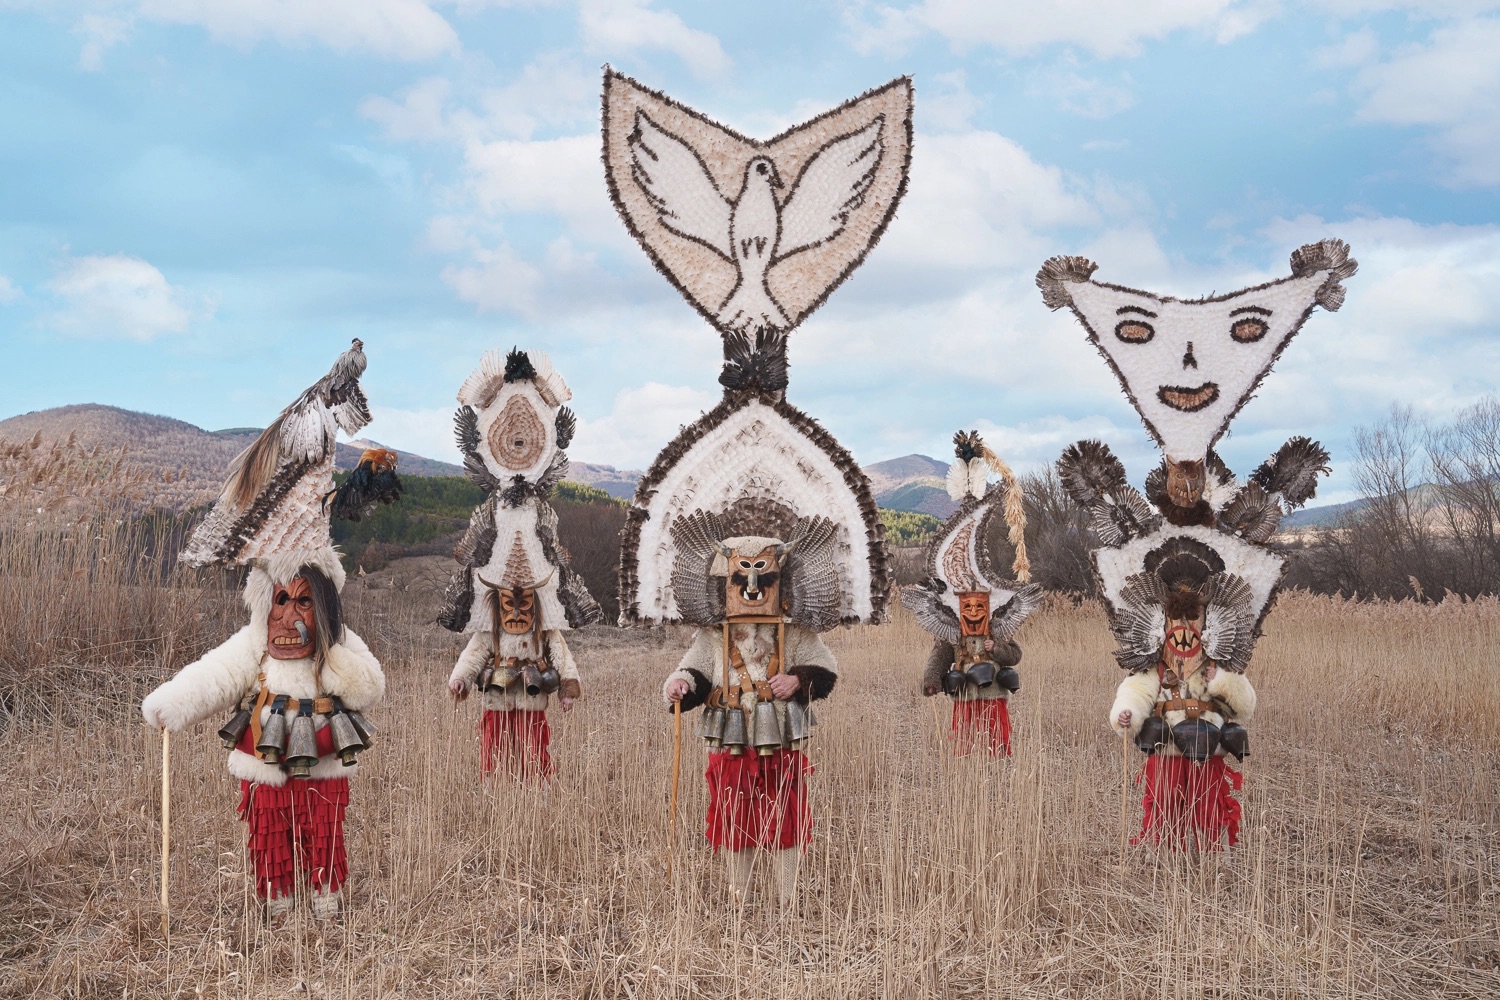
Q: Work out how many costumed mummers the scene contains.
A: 5